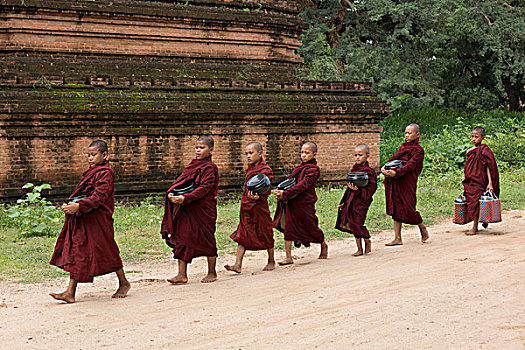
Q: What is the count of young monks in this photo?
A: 7